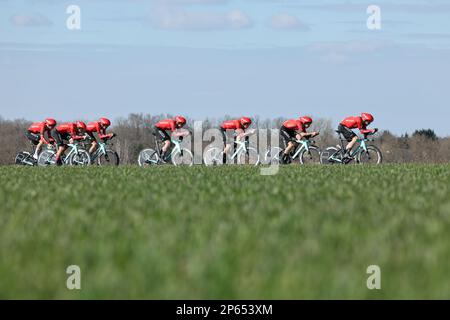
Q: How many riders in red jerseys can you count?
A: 7